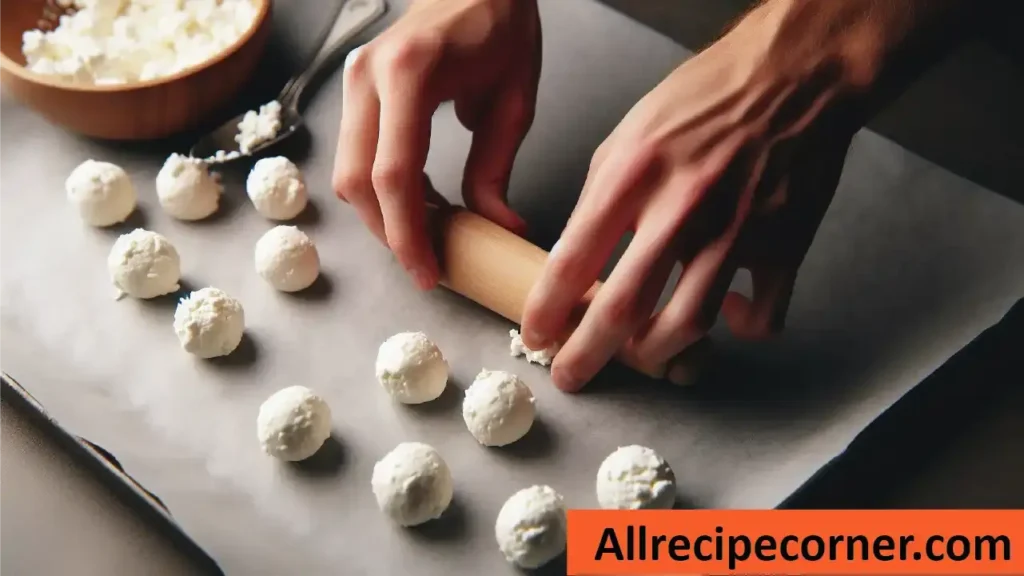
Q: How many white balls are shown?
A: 12